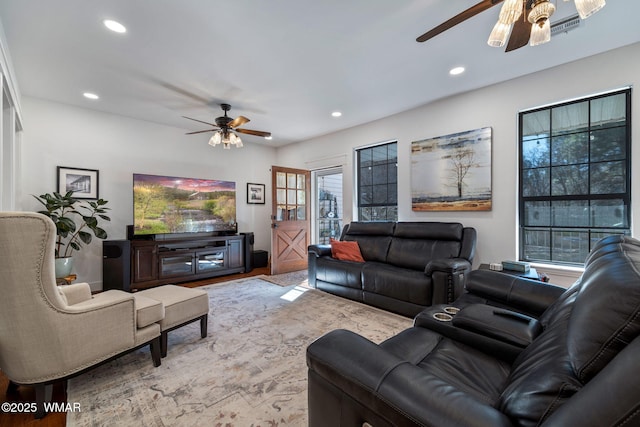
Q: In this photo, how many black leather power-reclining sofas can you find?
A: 2